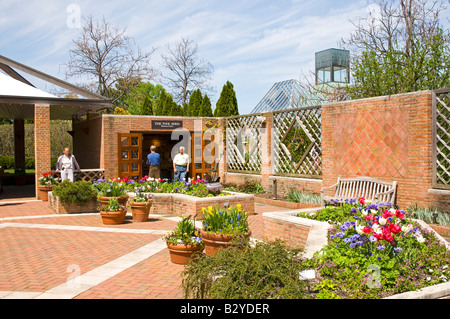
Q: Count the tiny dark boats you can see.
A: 0